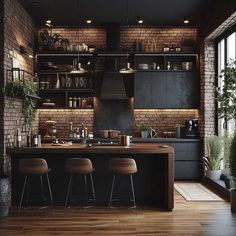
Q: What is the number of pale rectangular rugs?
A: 1